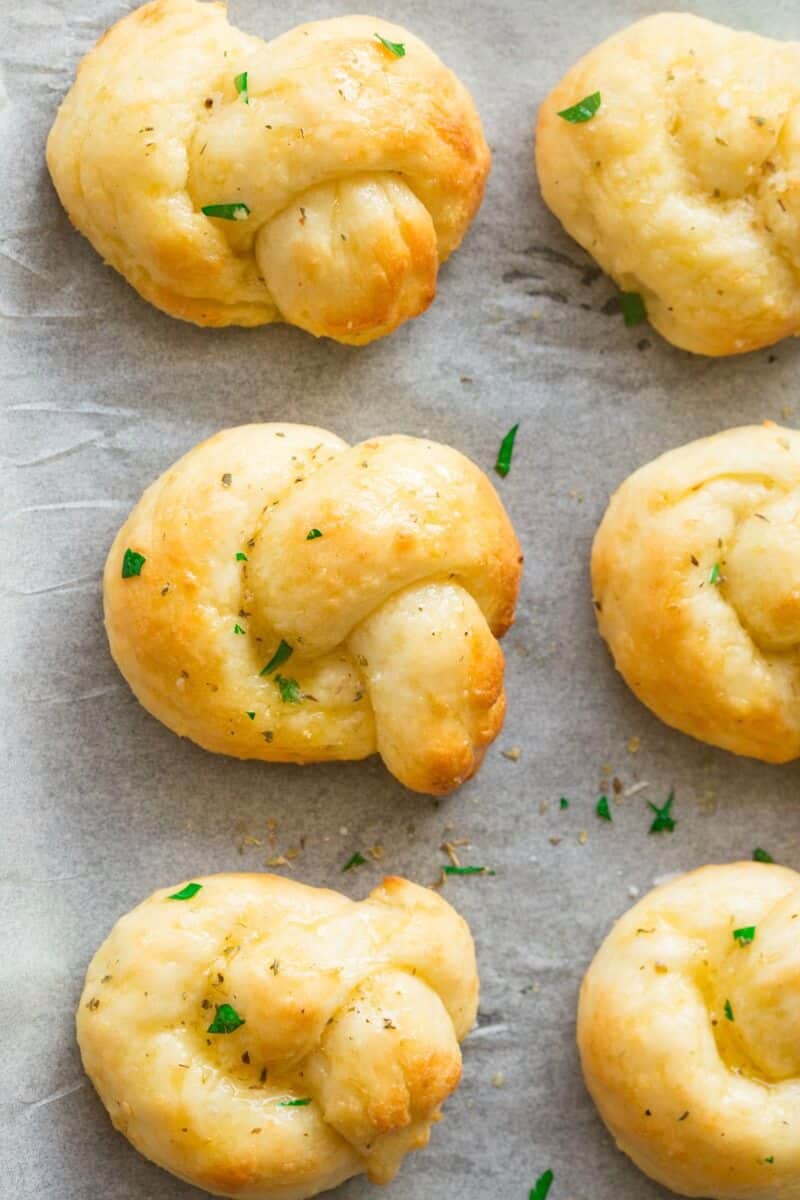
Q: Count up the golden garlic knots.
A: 6